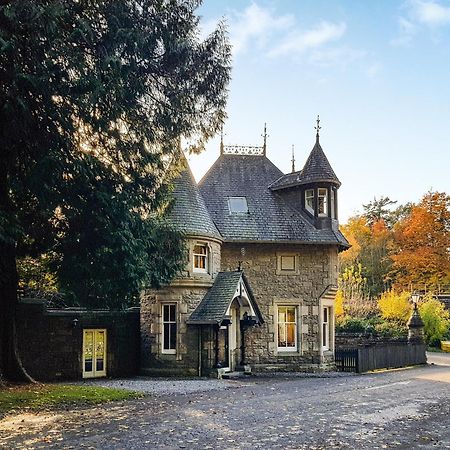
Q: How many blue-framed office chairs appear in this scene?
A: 0